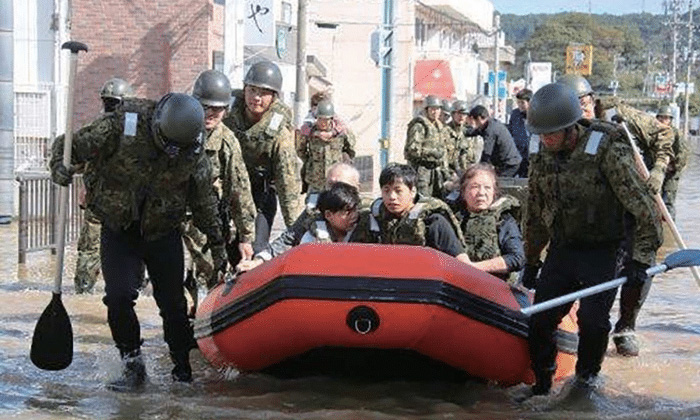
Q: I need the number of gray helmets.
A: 11